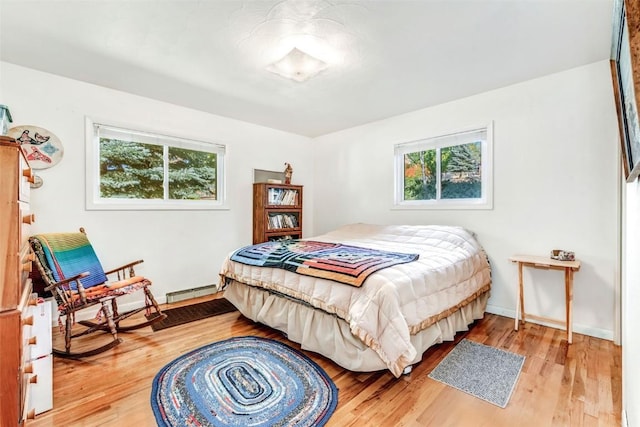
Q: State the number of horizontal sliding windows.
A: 2